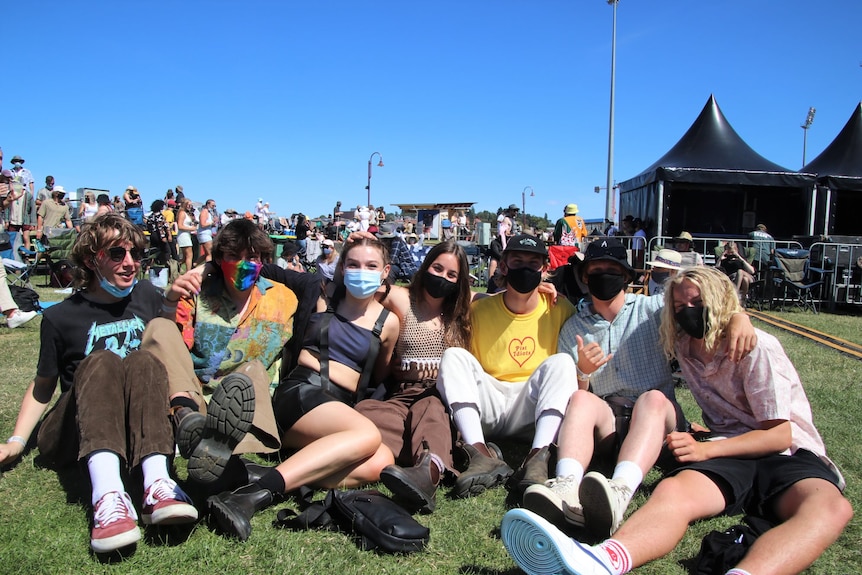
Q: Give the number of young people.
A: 7